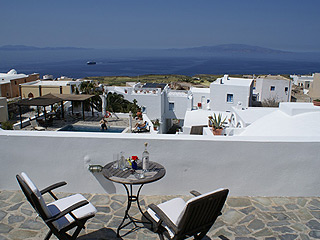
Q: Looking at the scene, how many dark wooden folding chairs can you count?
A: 2